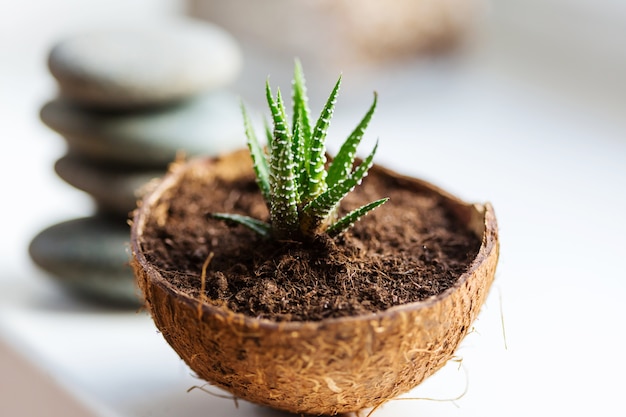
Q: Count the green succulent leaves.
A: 11